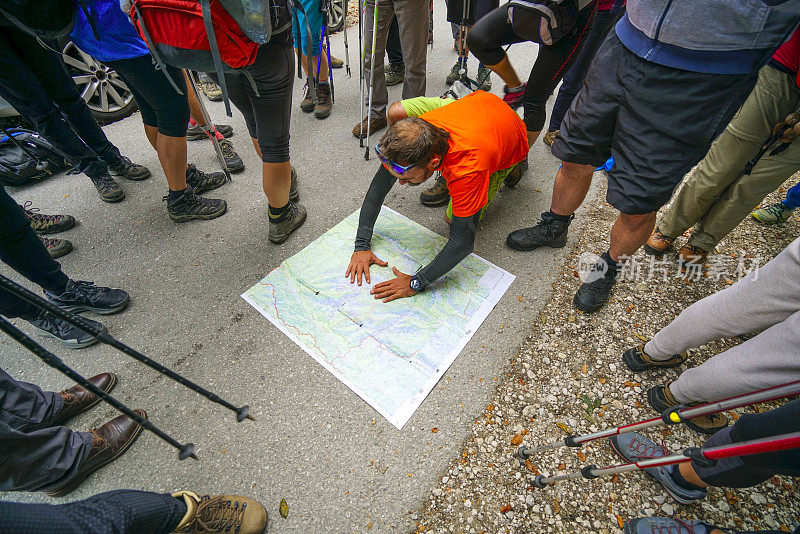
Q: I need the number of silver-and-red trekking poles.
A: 2